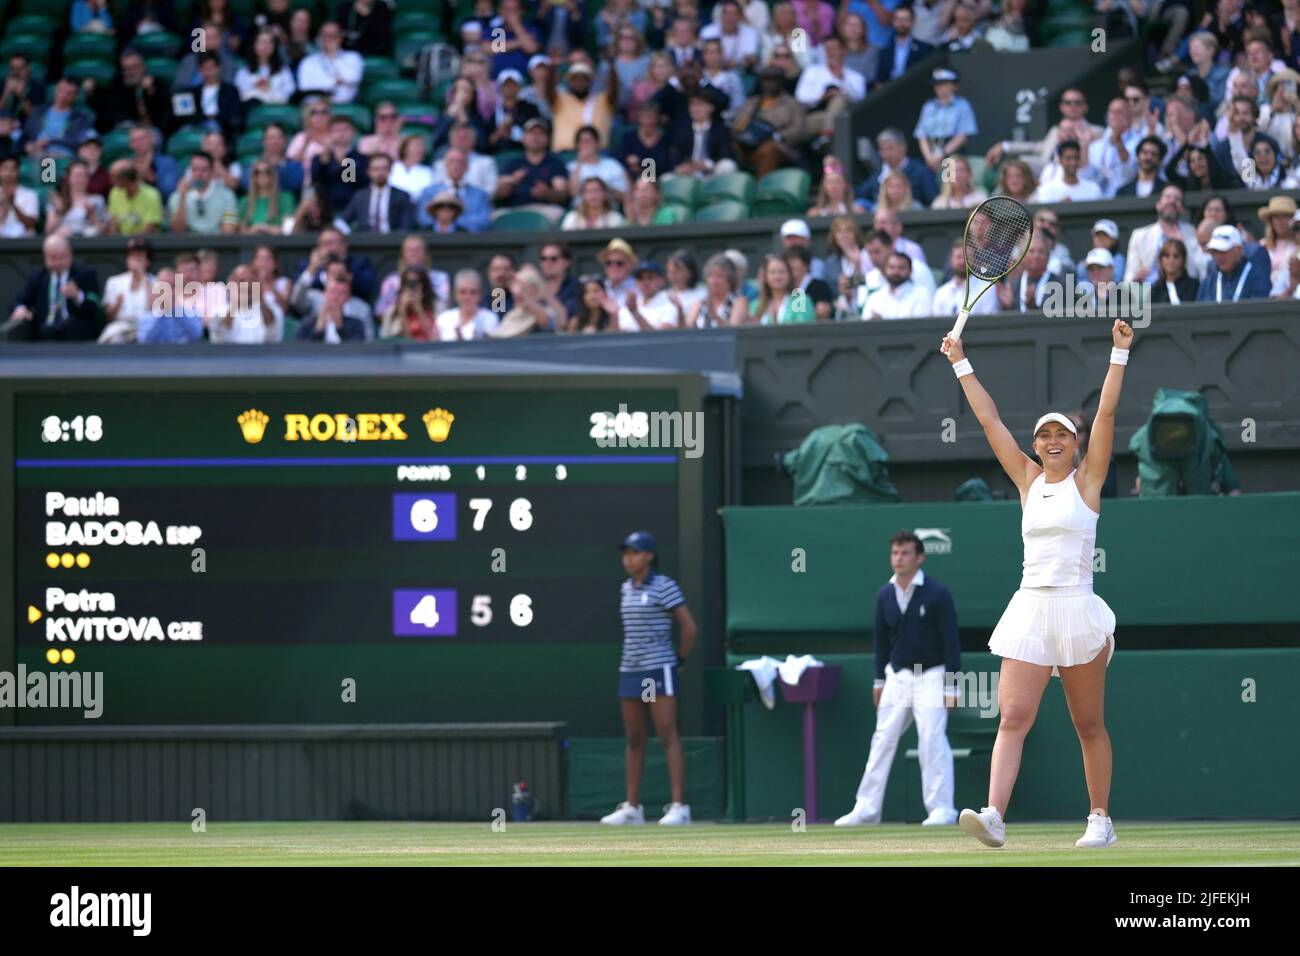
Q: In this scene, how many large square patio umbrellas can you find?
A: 0